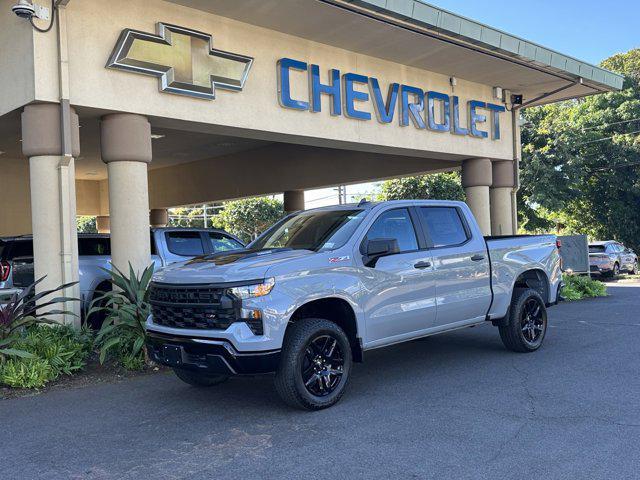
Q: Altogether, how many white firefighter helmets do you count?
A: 0